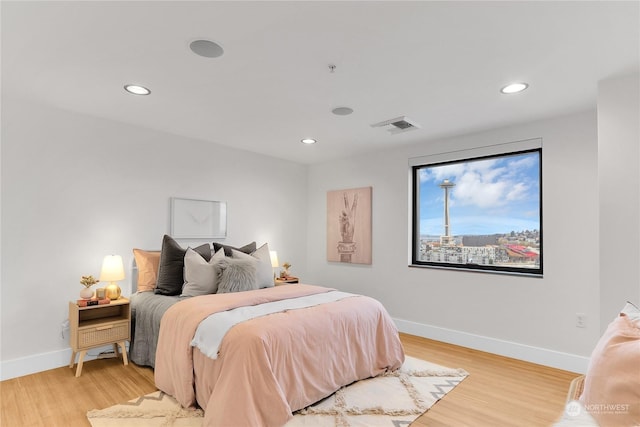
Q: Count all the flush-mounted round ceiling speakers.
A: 2